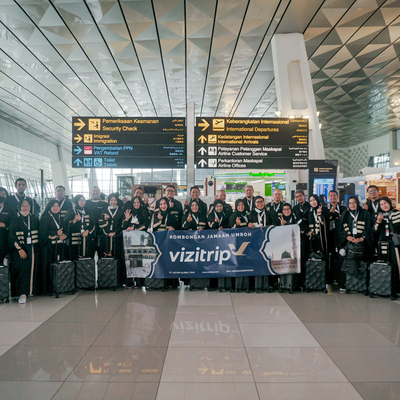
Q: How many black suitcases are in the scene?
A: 13